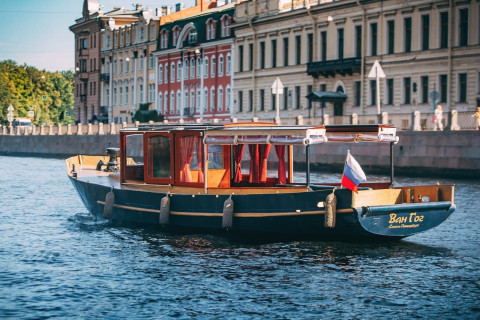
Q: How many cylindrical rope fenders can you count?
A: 4